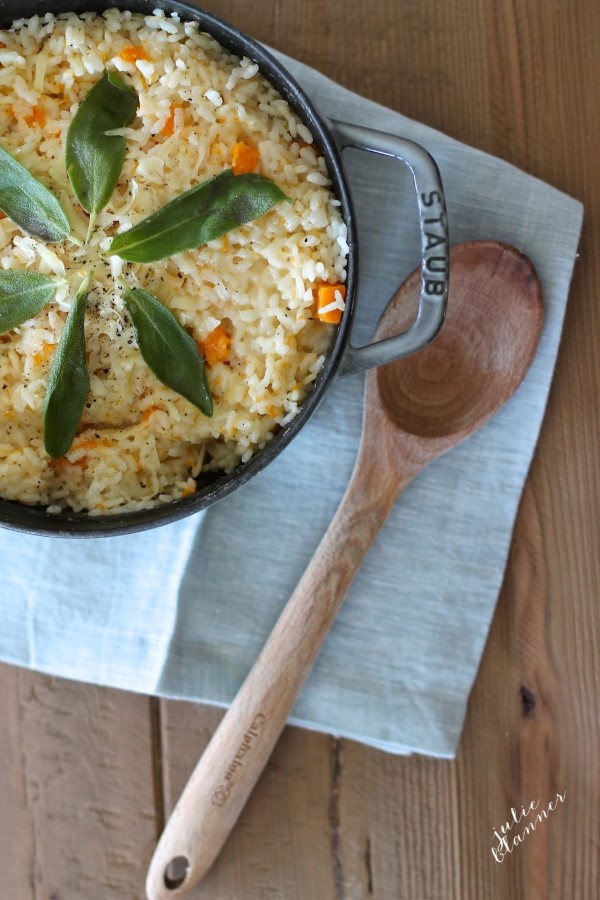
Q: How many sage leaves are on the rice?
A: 6